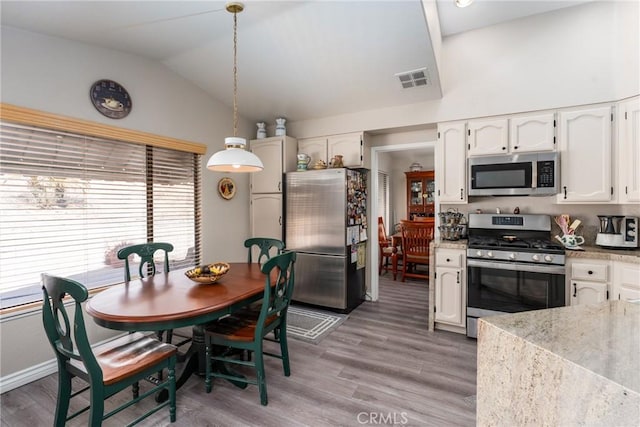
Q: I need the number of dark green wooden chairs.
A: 4